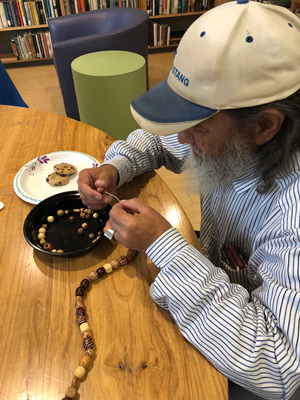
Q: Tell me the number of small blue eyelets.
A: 3